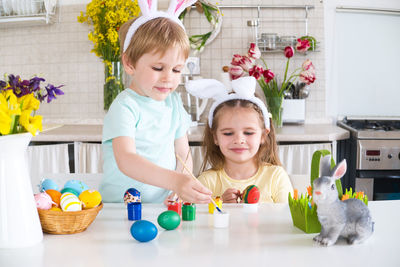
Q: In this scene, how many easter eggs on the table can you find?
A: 12